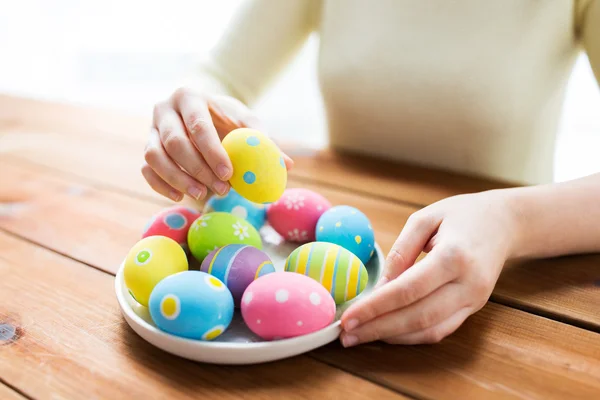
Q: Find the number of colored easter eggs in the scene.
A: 11